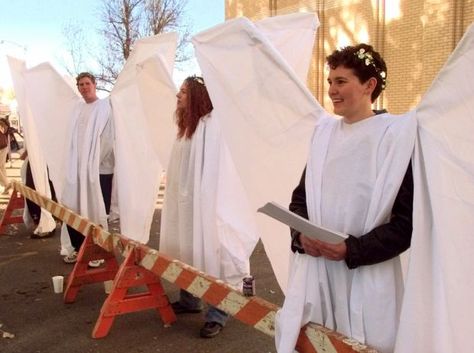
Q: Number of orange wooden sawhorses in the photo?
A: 3